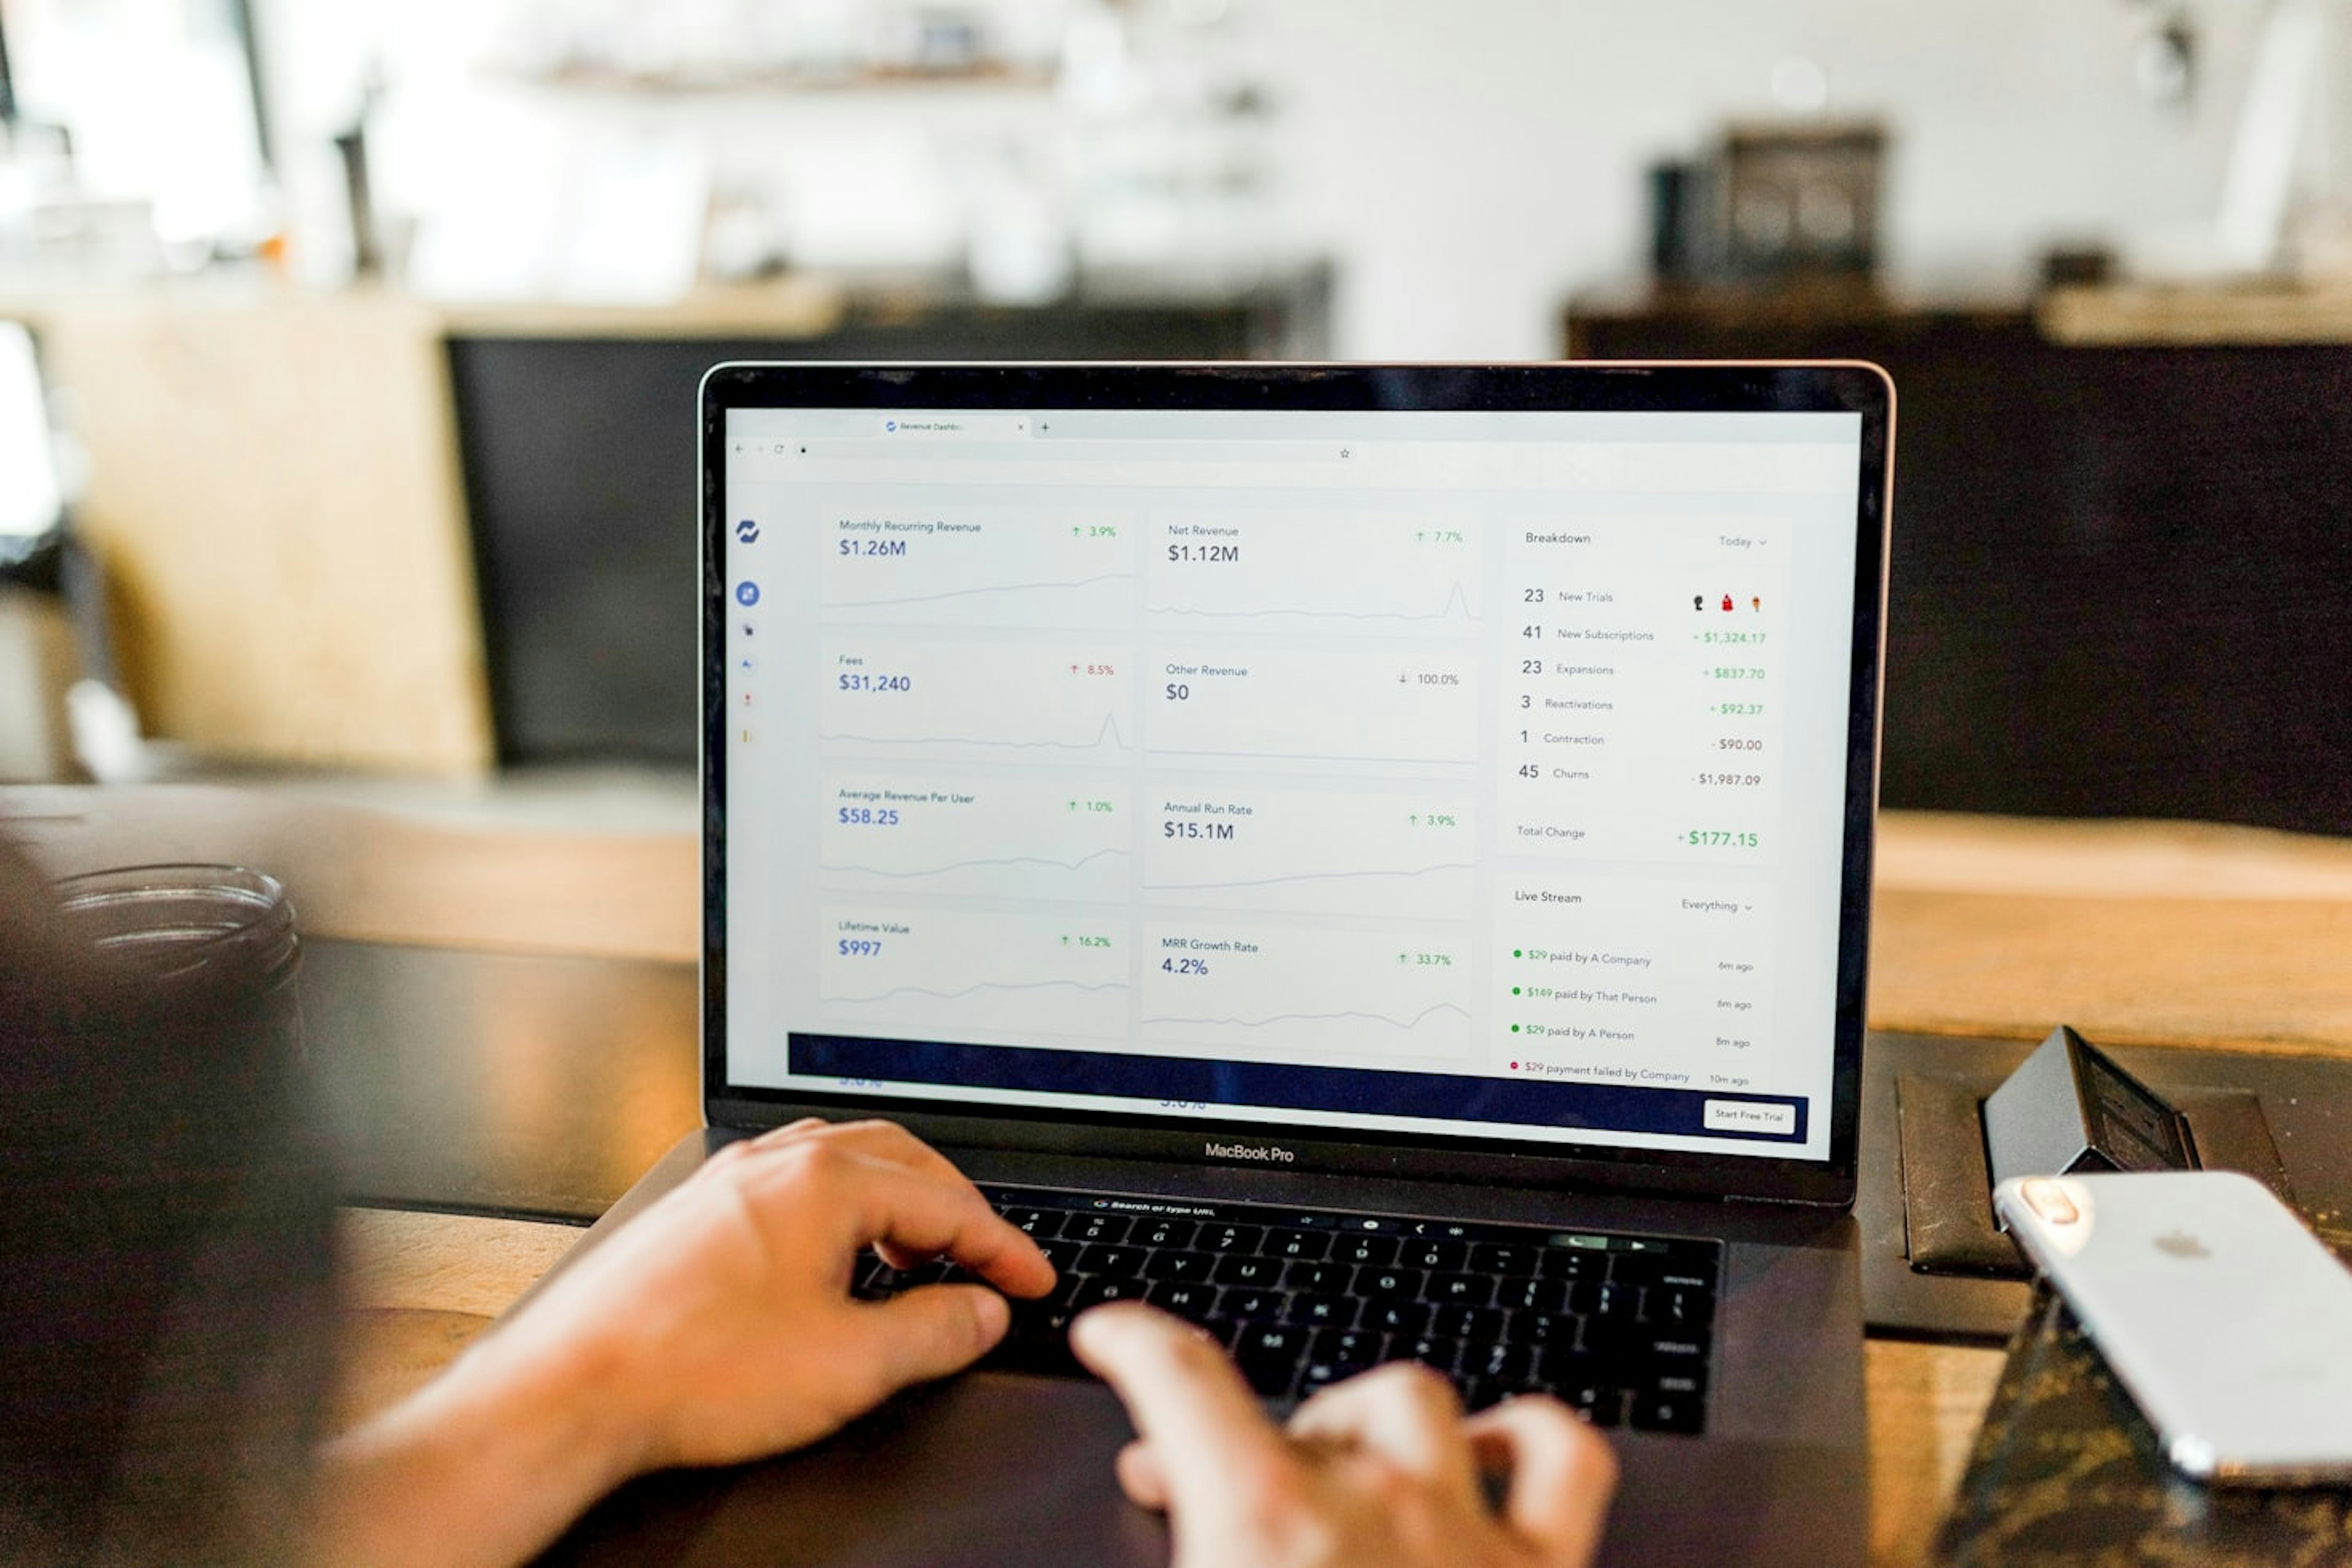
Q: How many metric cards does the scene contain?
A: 8